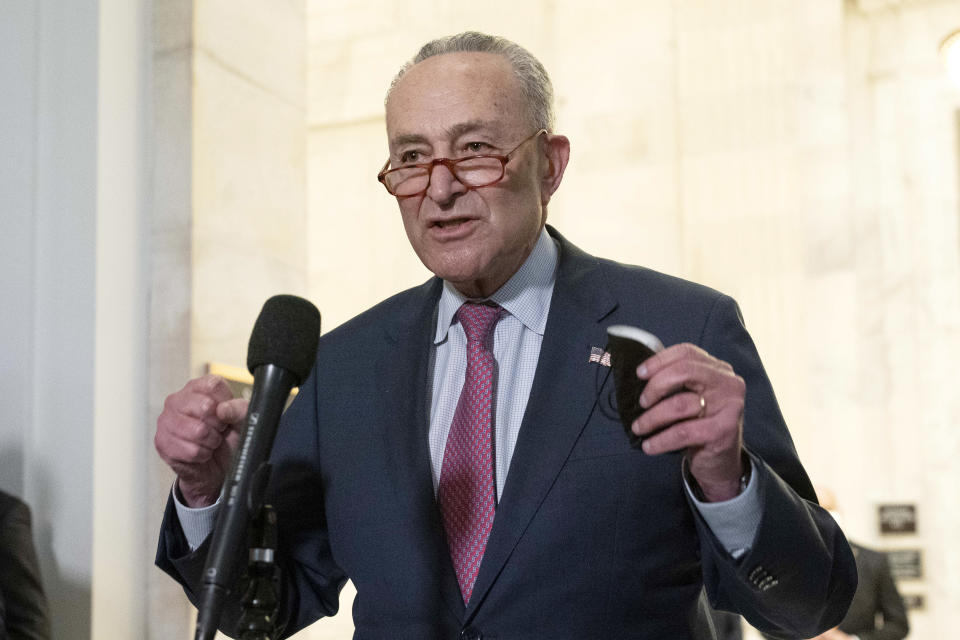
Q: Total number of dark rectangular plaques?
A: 3